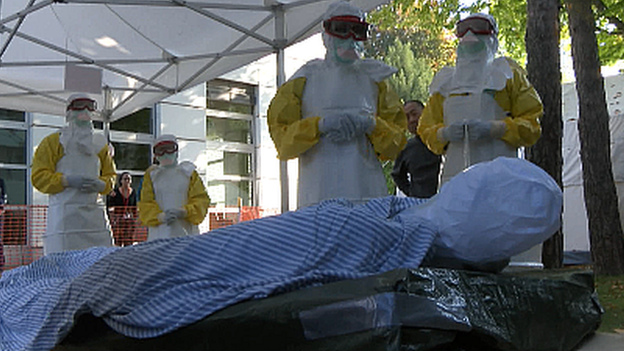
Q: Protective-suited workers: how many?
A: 4